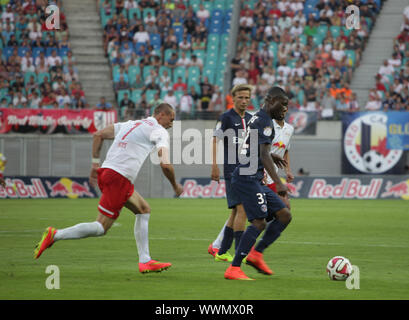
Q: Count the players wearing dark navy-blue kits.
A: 2